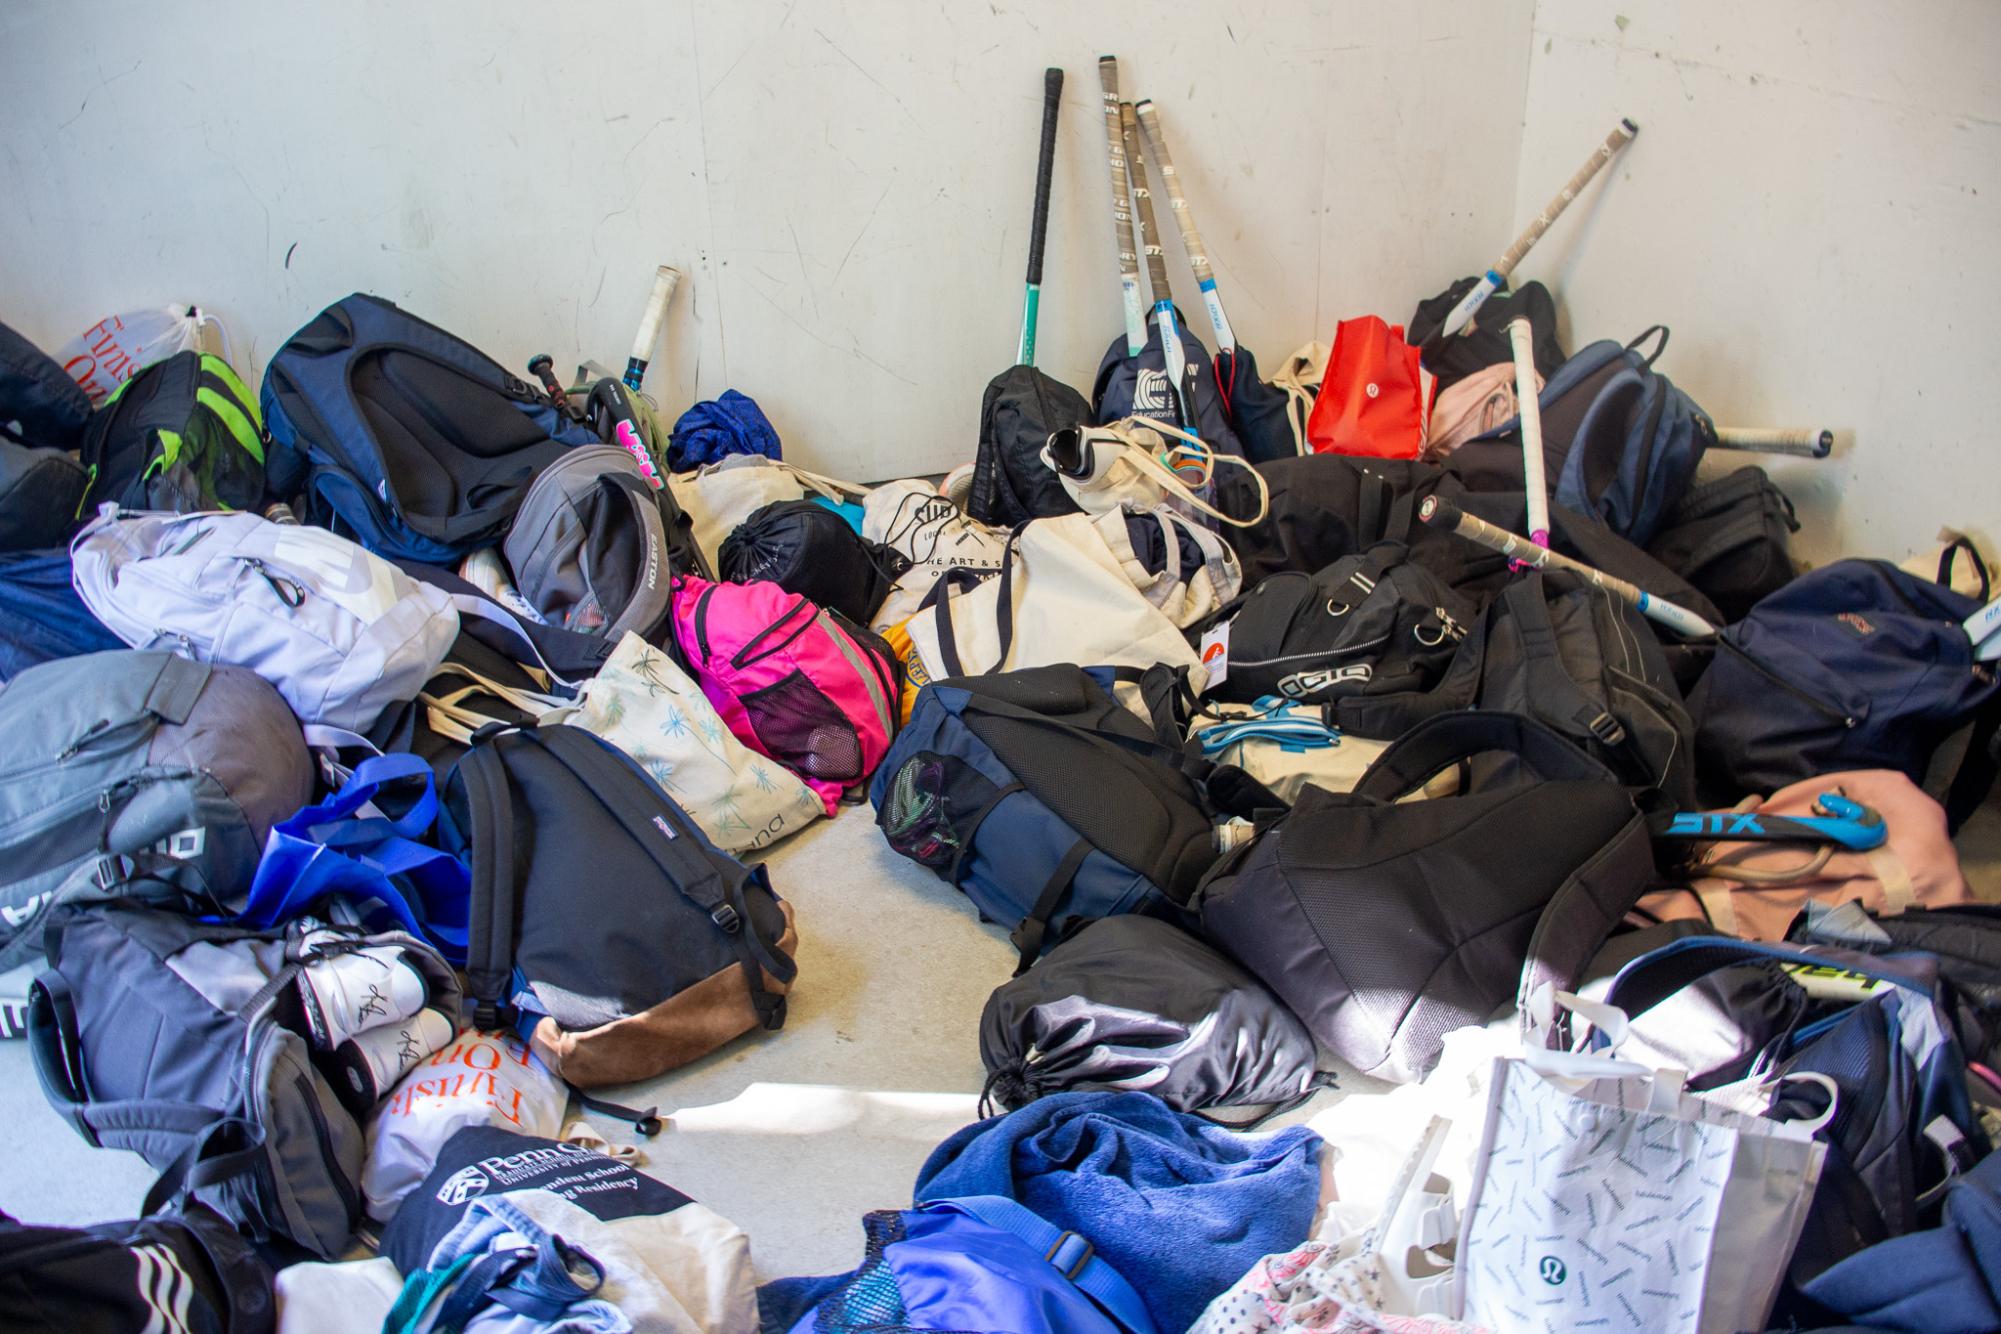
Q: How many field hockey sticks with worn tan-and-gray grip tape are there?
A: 5